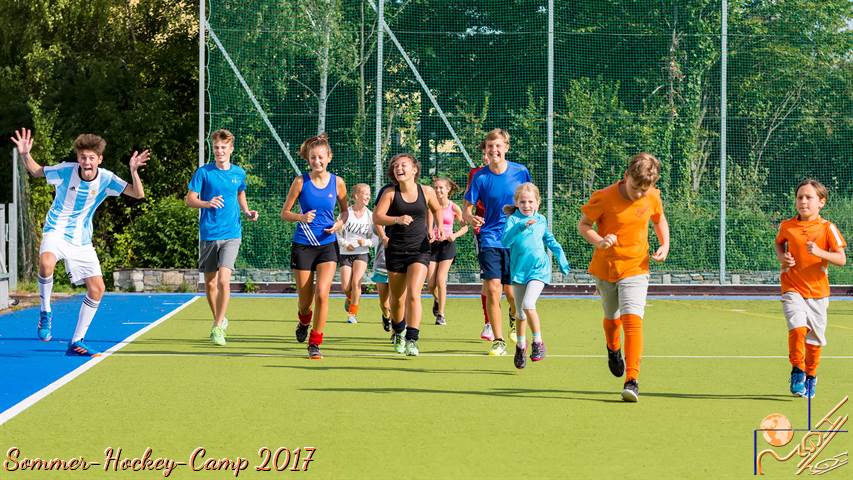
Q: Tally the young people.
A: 12